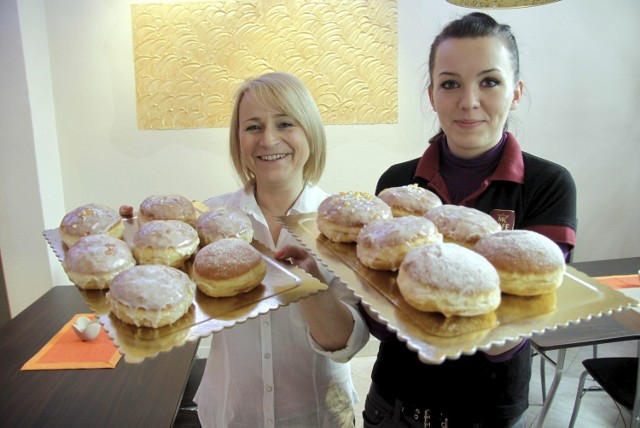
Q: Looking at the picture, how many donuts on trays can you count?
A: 13